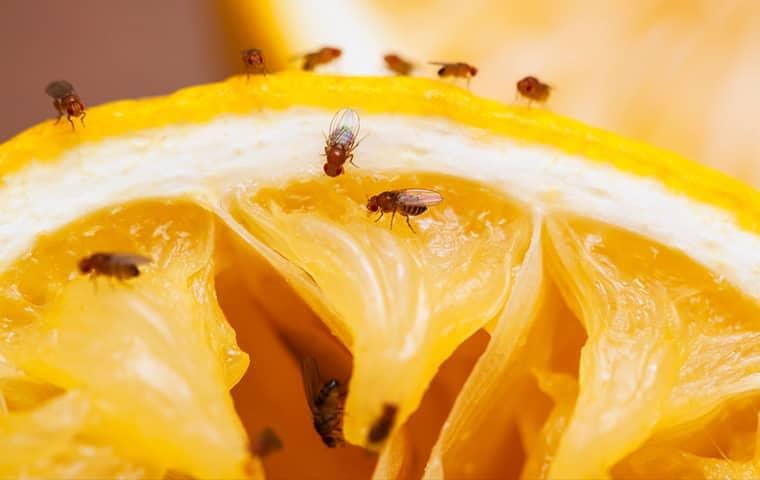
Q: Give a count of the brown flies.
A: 12